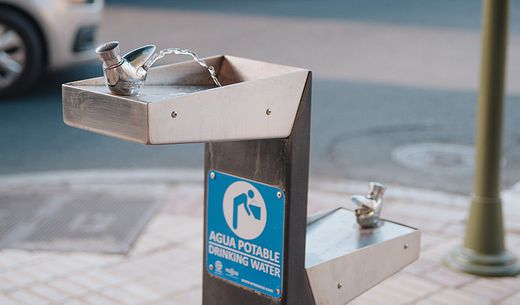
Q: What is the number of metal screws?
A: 8